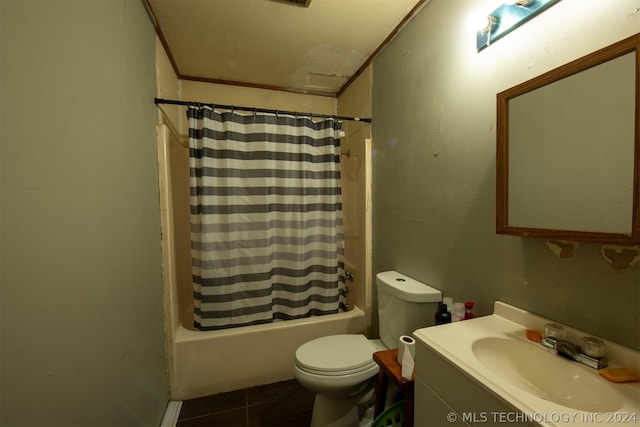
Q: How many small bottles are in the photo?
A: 4